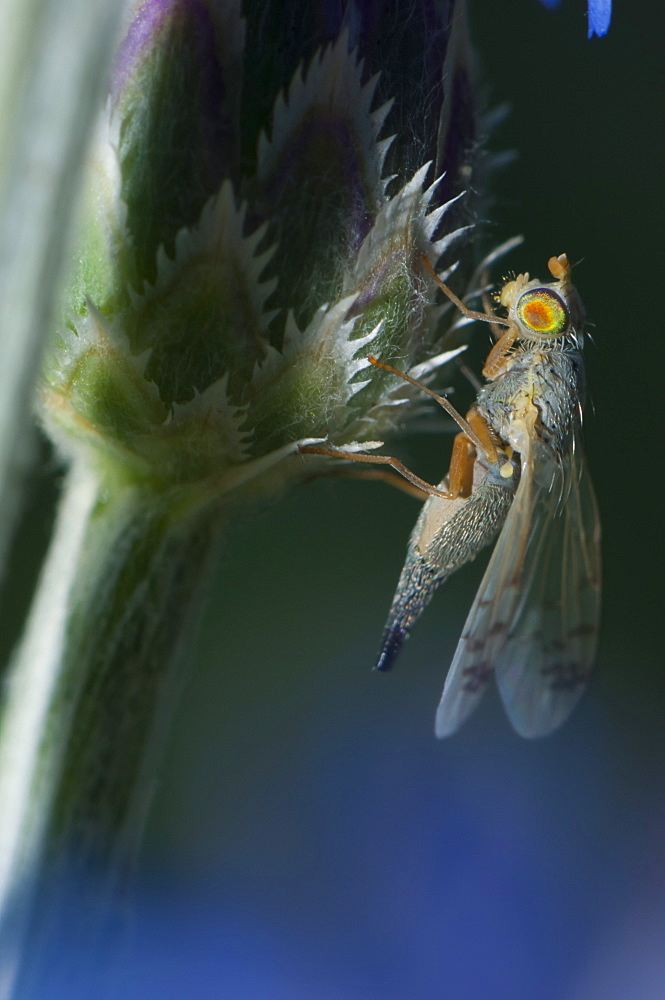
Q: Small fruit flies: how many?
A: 1